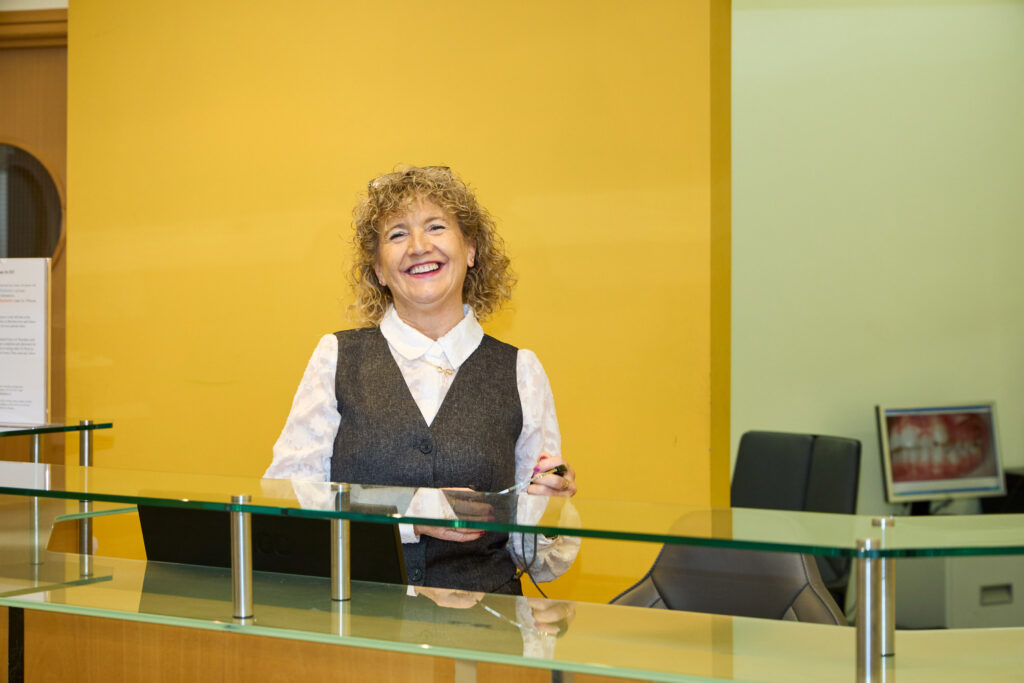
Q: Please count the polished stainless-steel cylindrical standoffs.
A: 6